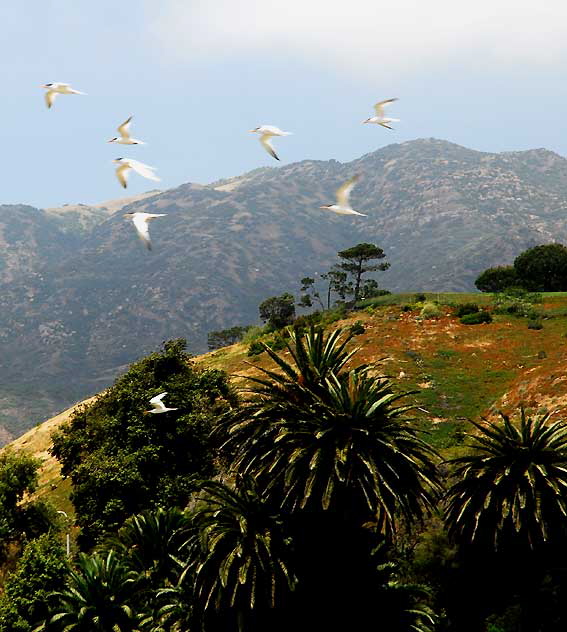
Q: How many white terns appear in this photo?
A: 8